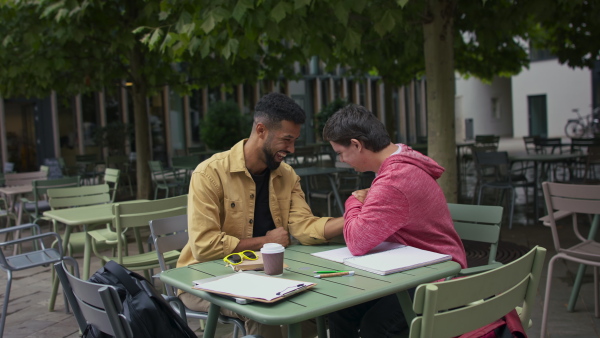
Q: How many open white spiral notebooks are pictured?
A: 1